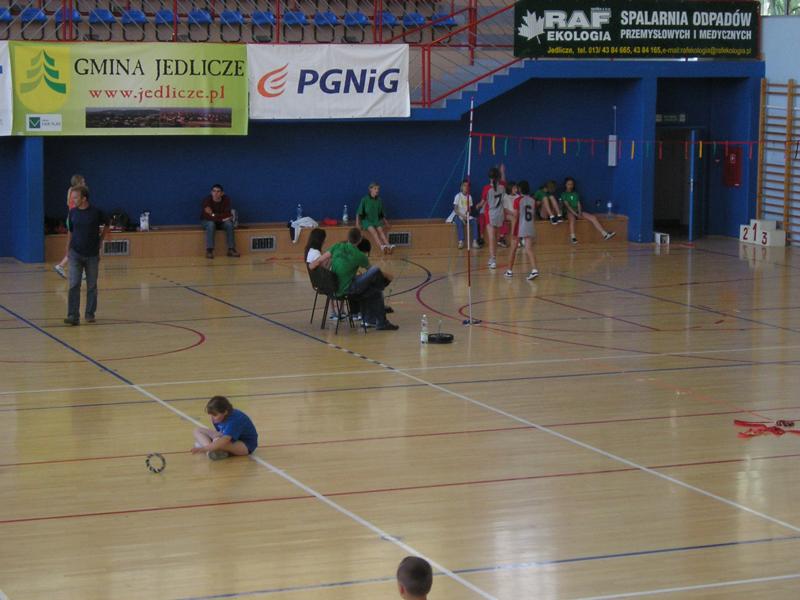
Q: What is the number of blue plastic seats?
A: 15